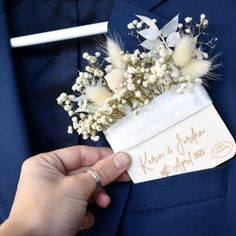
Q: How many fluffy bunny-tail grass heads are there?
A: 4